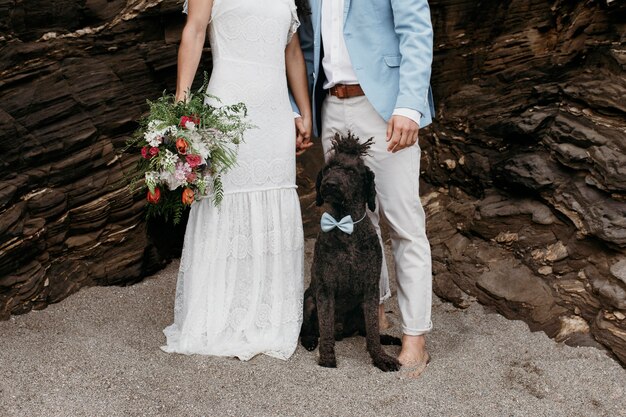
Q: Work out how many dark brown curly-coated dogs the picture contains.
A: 1